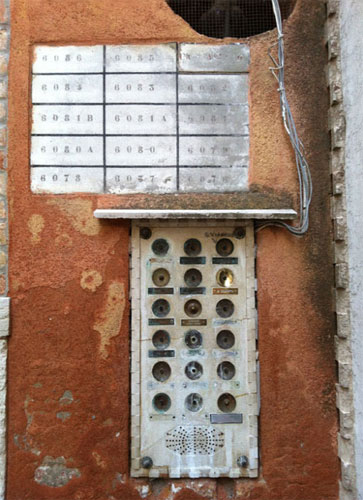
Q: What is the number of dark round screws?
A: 4